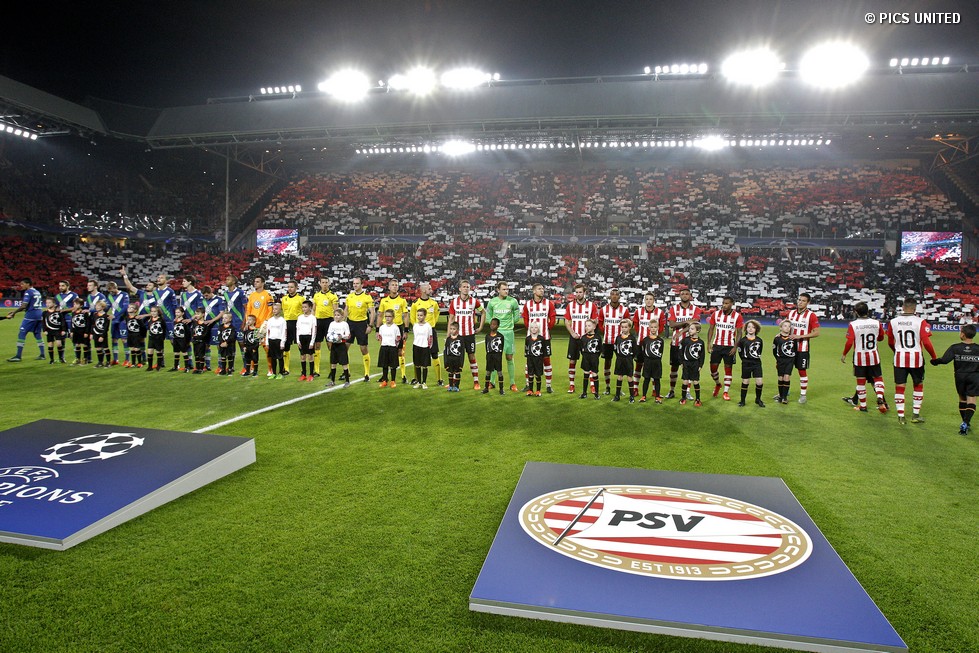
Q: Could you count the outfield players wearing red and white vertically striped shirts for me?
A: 10